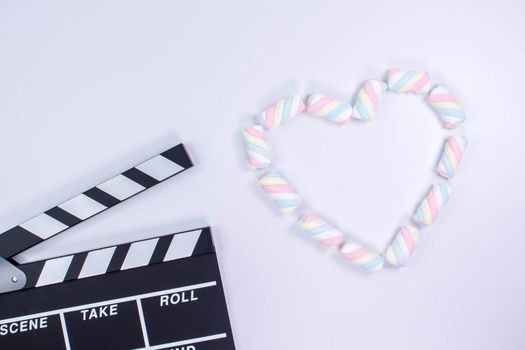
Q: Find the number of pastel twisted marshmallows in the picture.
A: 12